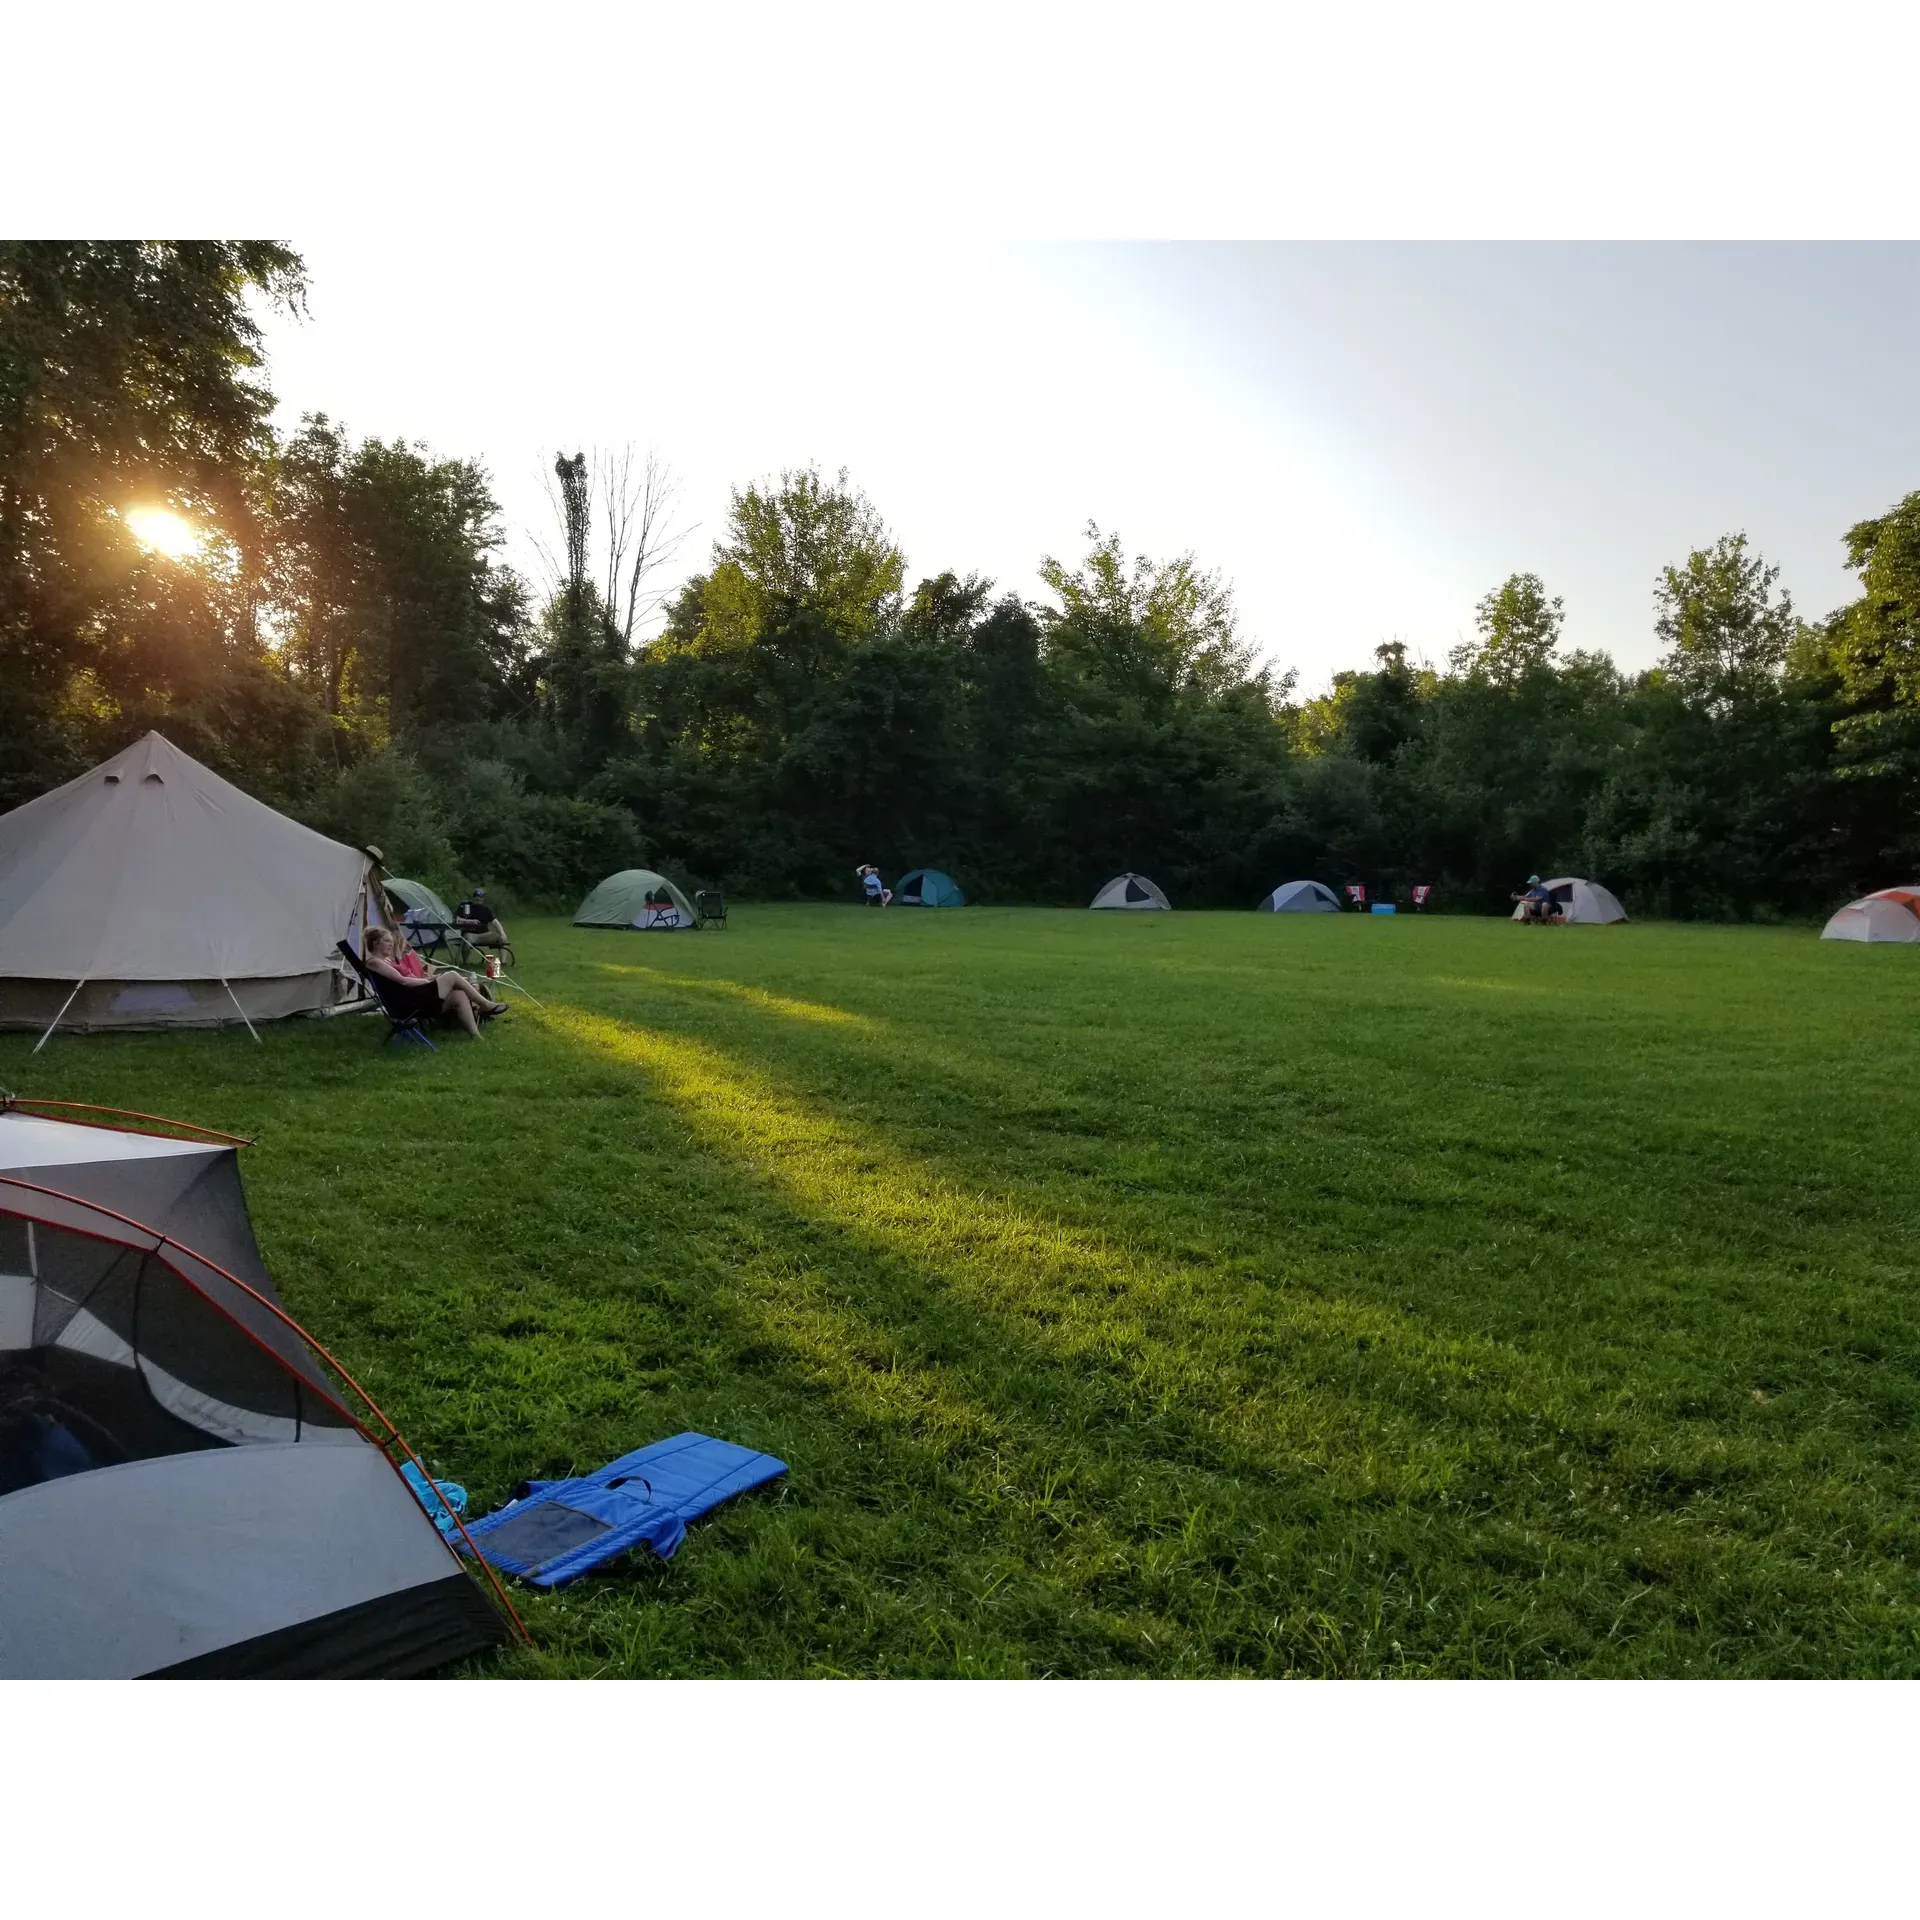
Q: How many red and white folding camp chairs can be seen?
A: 2